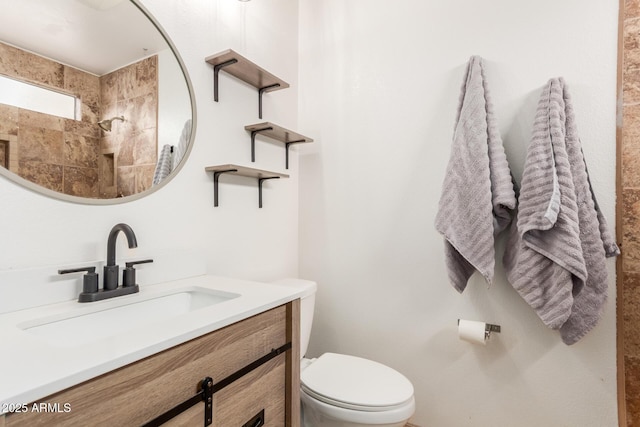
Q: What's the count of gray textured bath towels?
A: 2